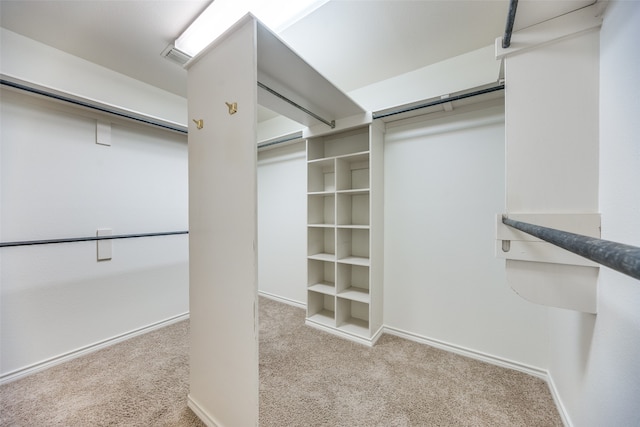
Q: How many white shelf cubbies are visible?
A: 11